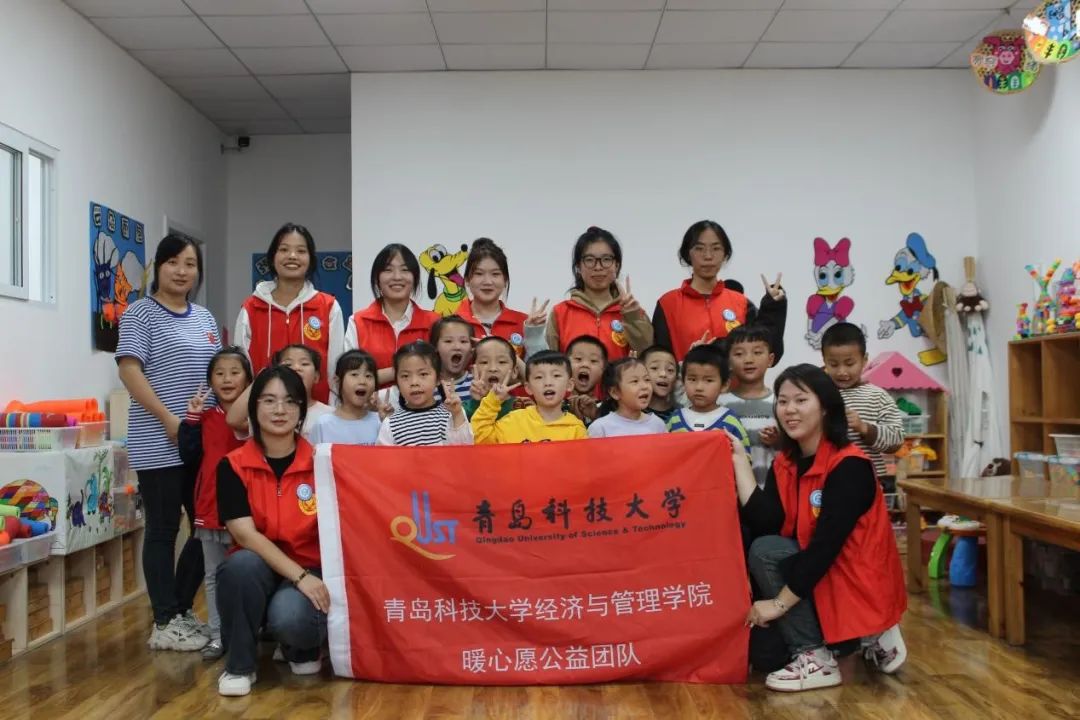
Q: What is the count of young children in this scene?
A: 13